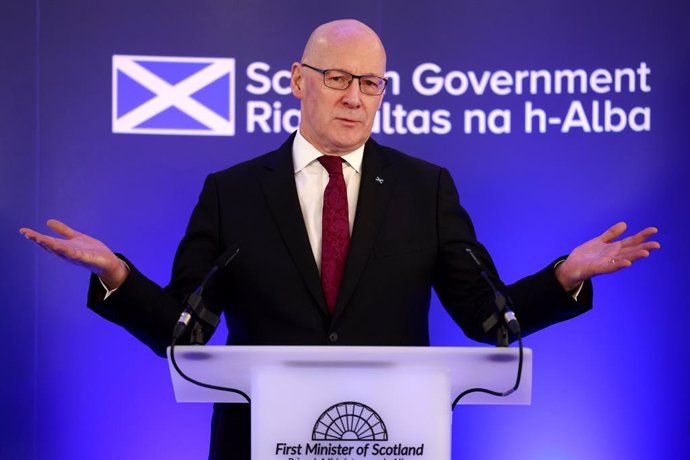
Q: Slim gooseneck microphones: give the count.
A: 2